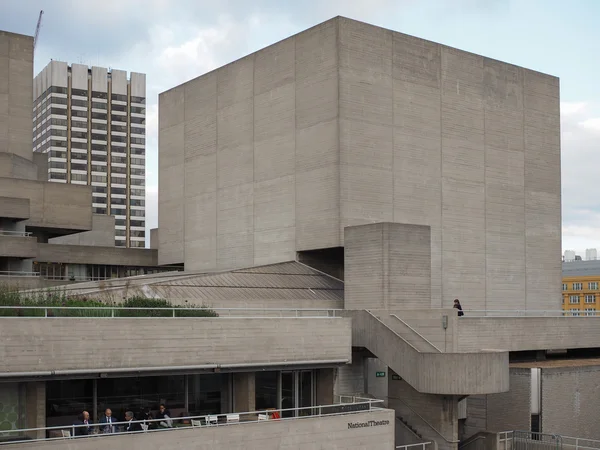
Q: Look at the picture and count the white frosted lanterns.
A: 0